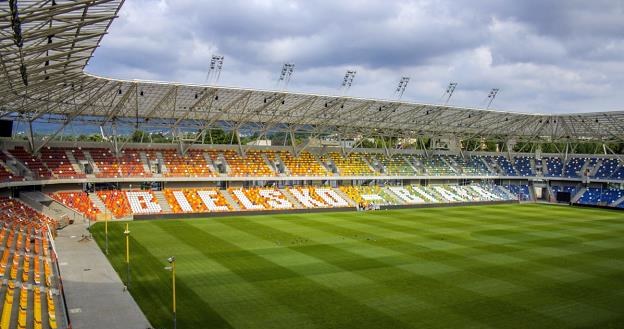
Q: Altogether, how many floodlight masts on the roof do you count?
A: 6